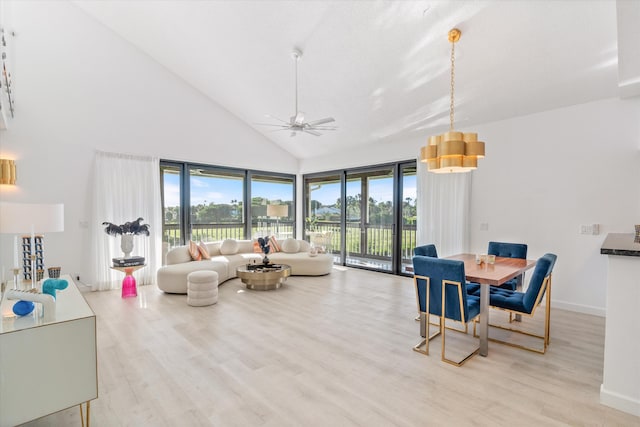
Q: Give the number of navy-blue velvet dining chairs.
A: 4